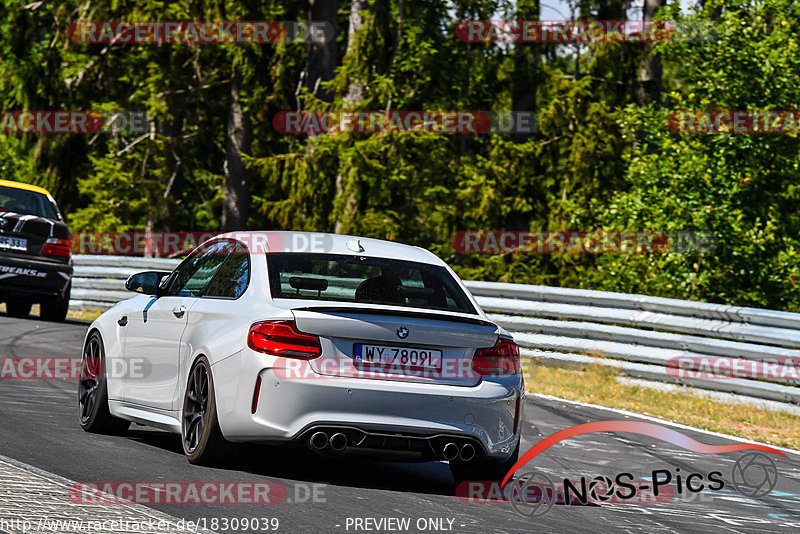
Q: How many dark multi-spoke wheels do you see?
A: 2